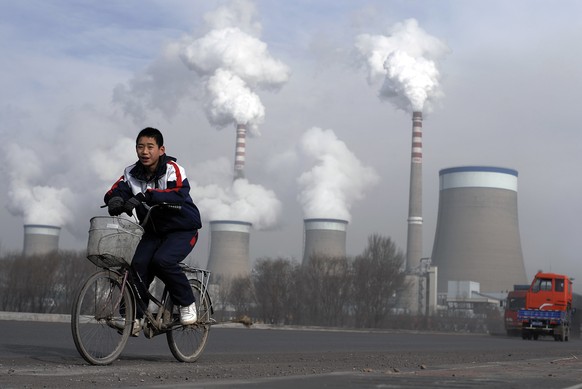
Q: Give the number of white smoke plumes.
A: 5